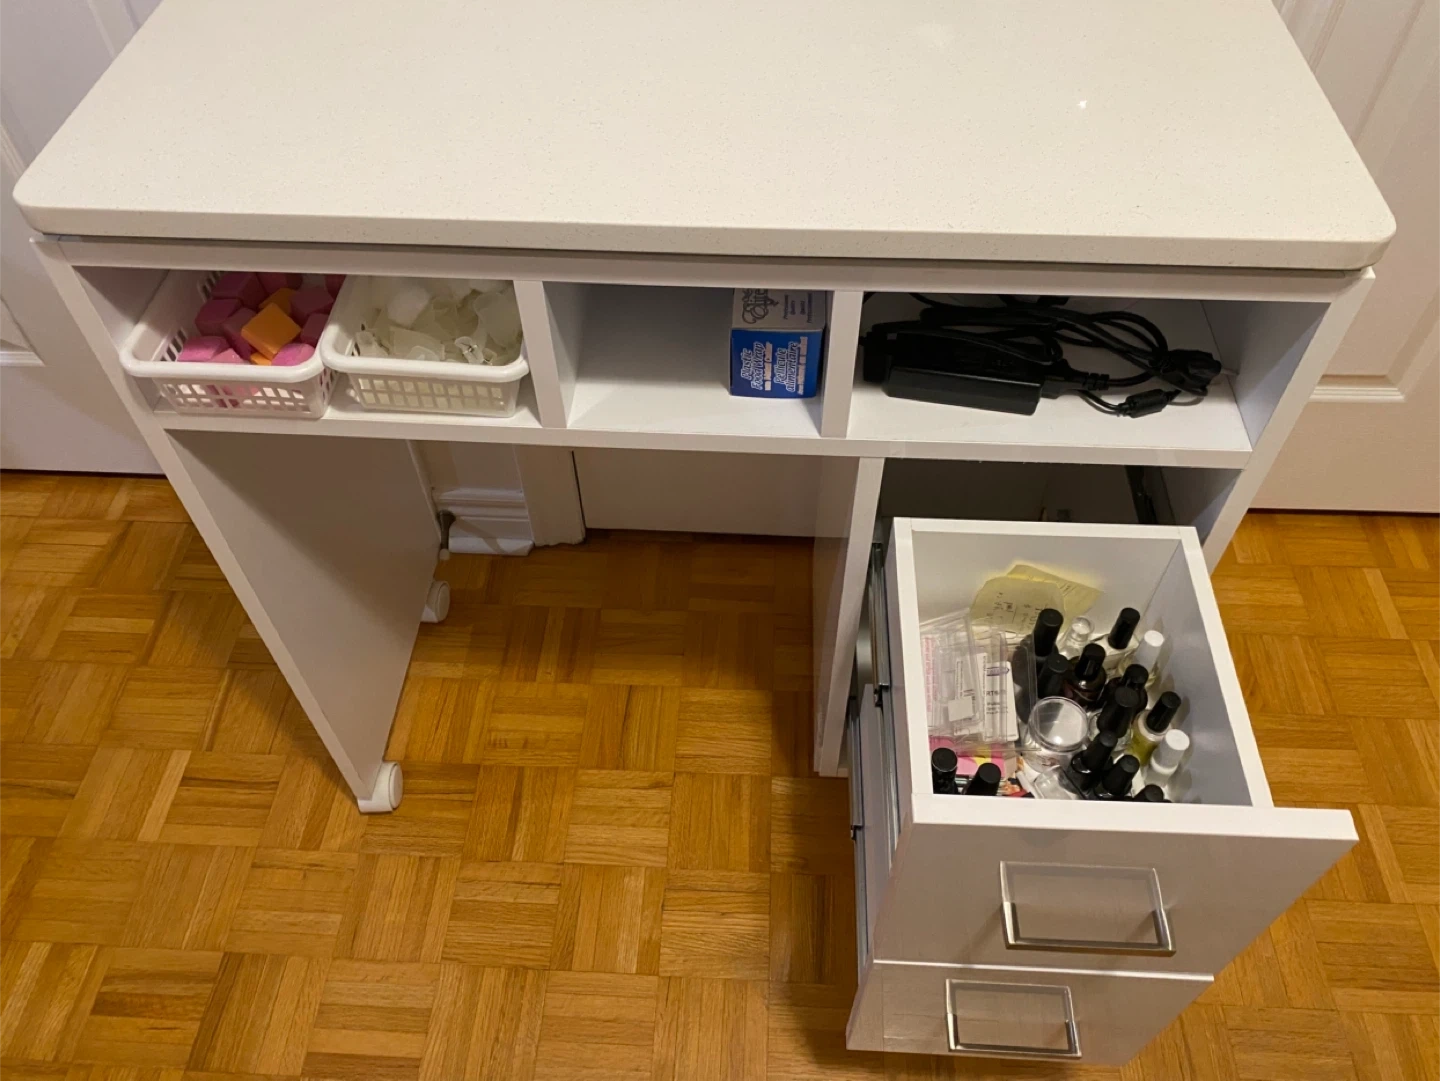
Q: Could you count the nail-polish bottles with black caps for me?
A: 12